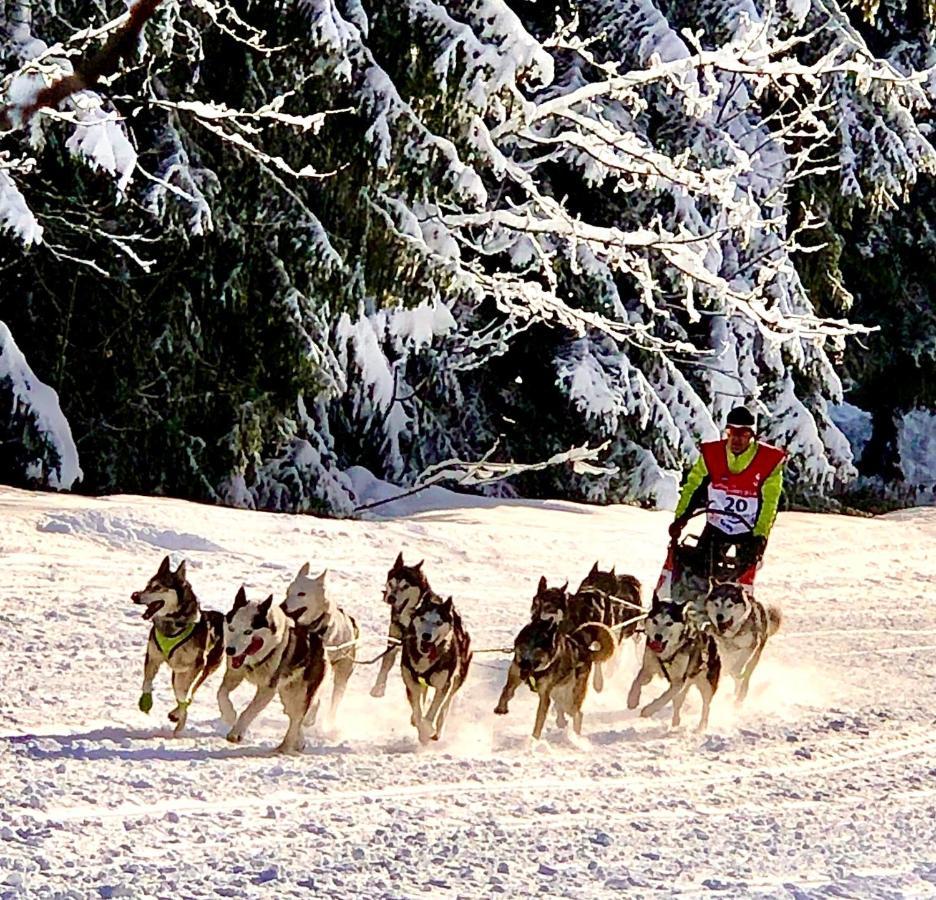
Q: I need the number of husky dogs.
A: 10